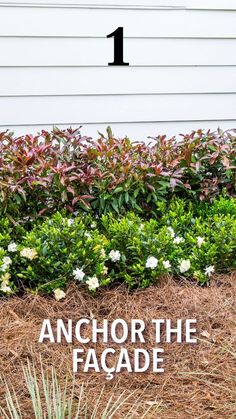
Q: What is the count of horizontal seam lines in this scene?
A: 5